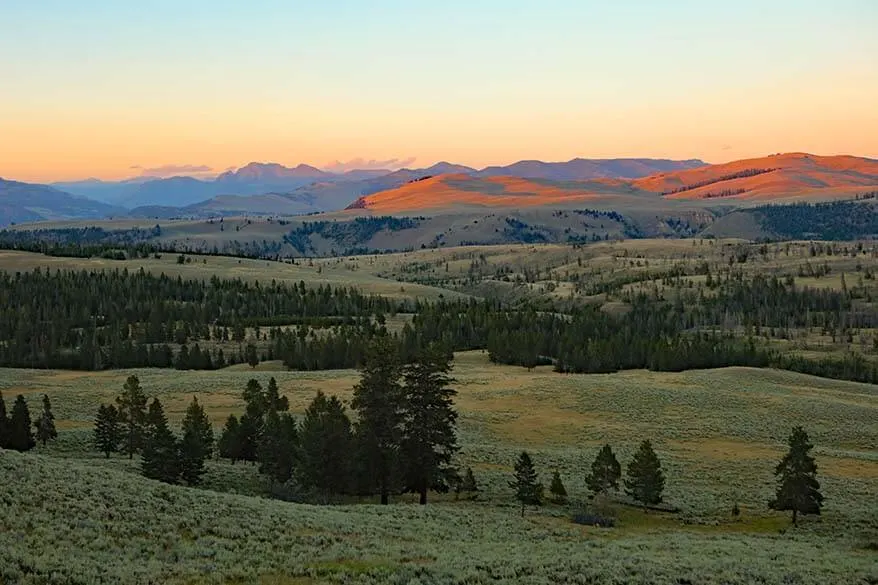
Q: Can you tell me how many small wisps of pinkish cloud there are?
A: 2